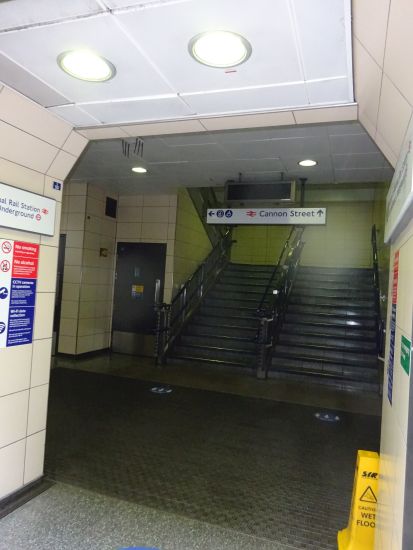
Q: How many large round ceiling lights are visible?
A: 2